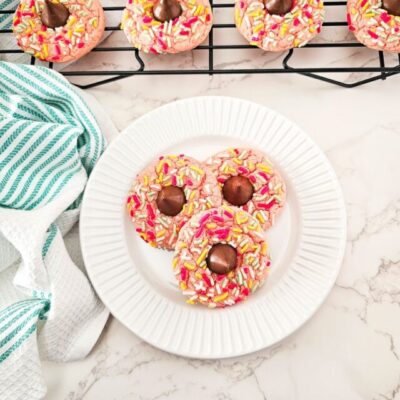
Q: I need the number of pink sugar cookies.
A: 7